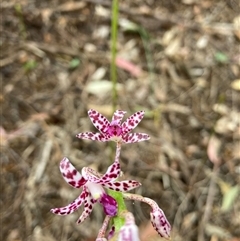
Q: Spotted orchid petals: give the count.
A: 10